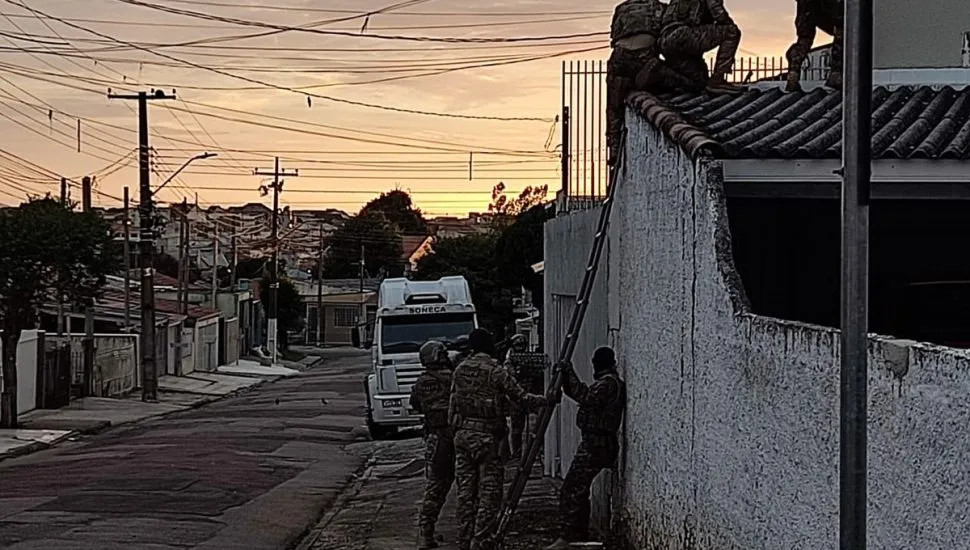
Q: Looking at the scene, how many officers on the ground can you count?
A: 4